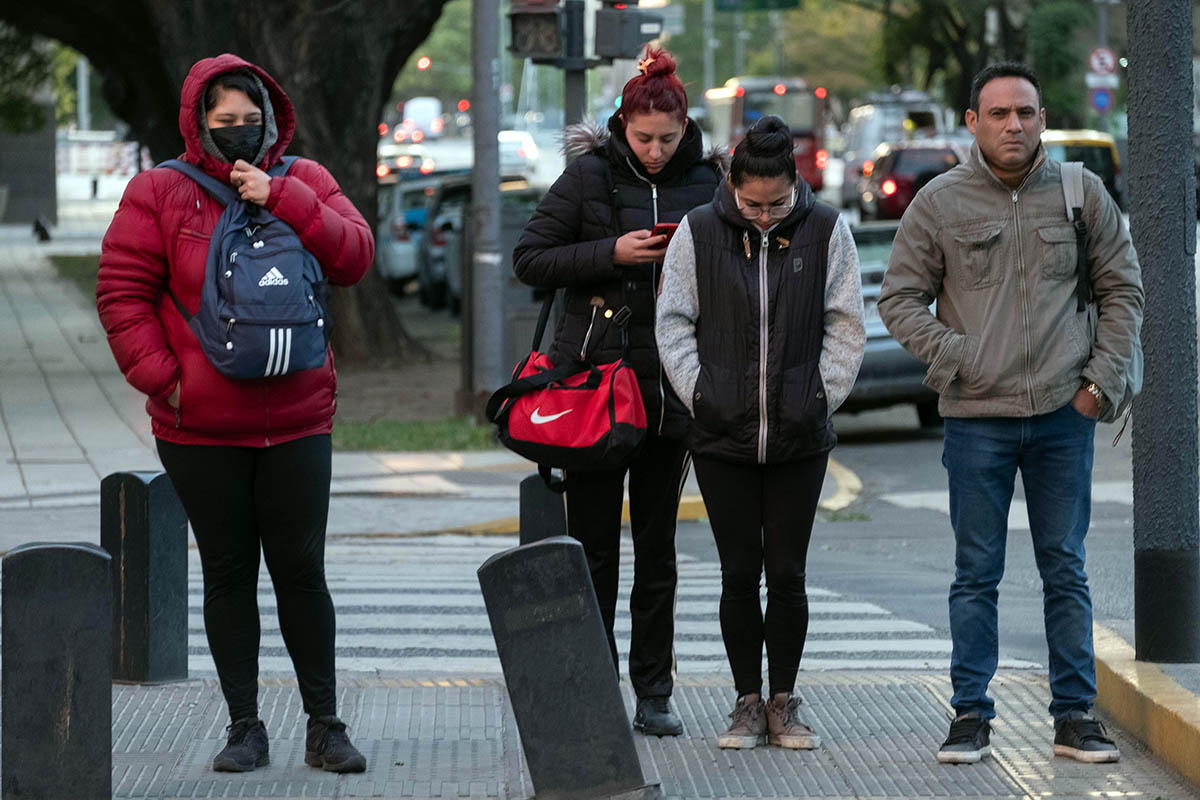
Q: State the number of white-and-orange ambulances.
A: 0